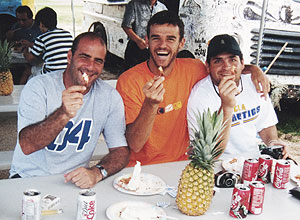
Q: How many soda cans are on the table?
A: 7